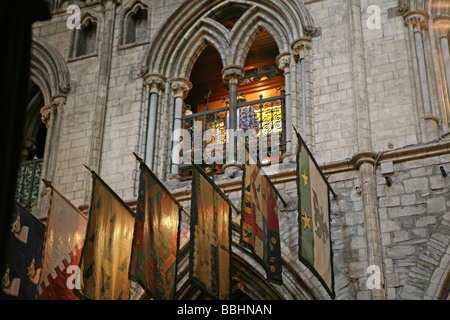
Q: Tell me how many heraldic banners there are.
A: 7